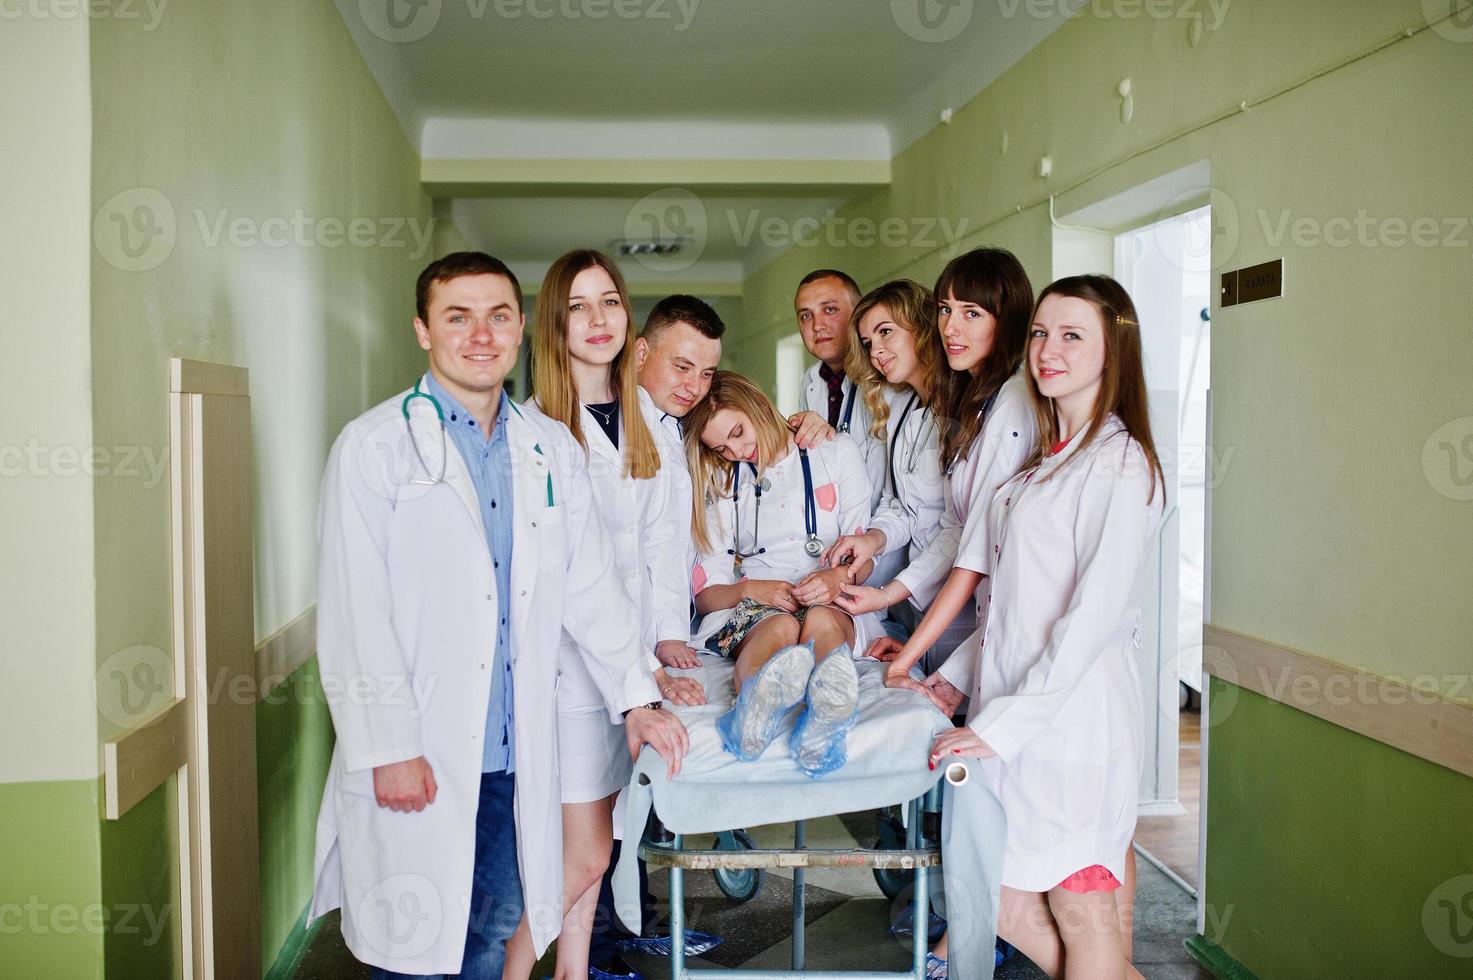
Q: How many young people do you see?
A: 8